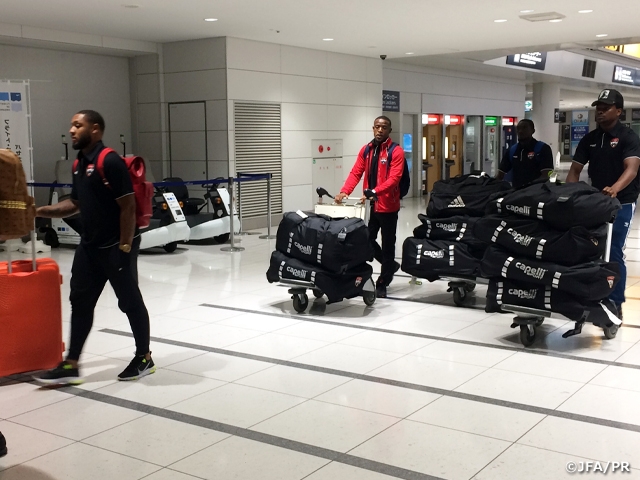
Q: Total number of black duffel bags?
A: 9